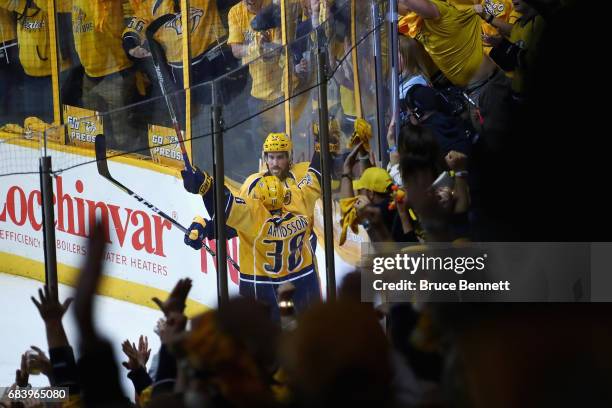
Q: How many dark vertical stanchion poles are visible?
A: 3